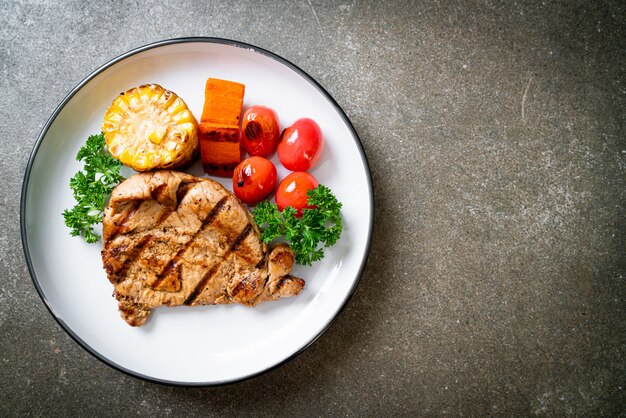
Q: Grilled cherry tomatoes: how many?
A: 4